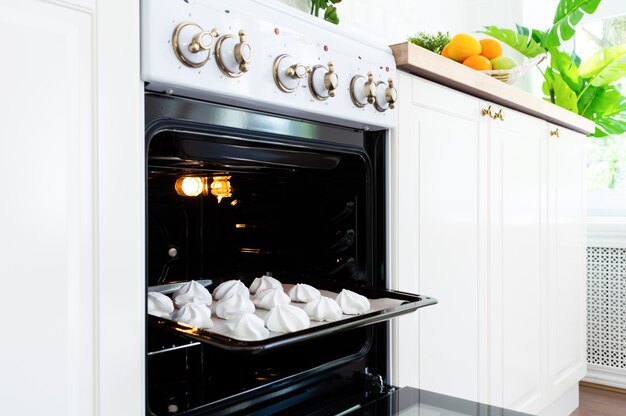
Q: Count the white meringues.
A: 12